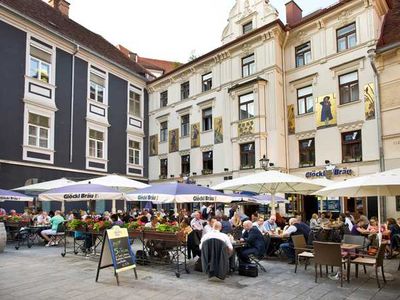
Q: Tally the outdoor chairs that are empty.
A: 4